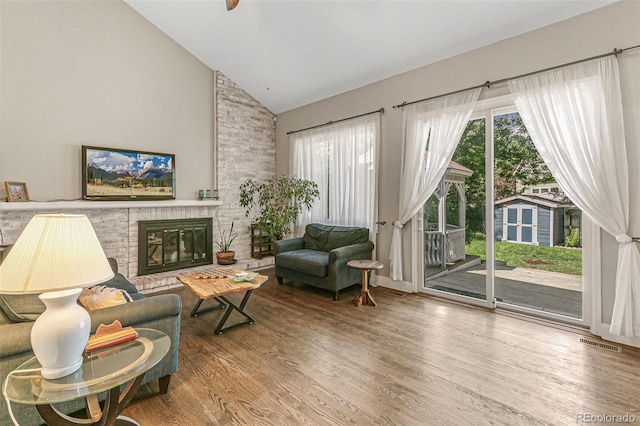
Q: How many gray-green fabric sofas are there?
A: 2